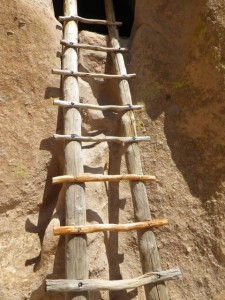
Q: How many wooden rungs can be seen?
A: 8